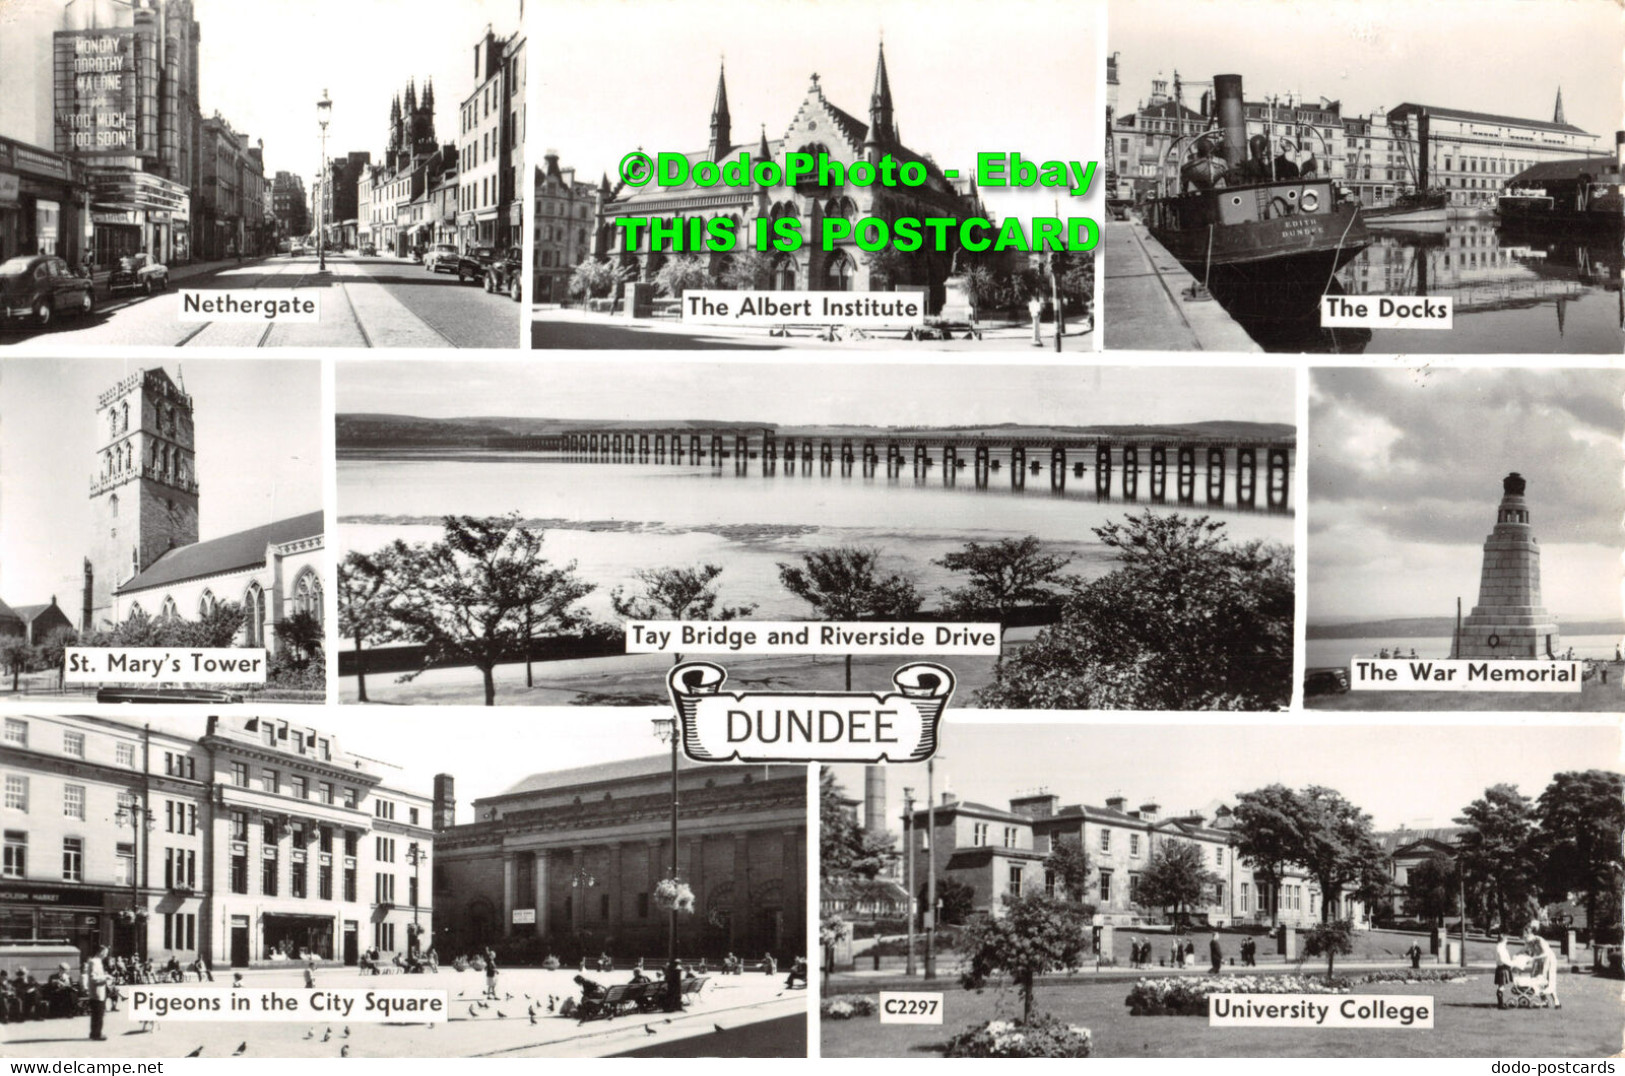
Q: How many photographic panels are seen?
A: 8